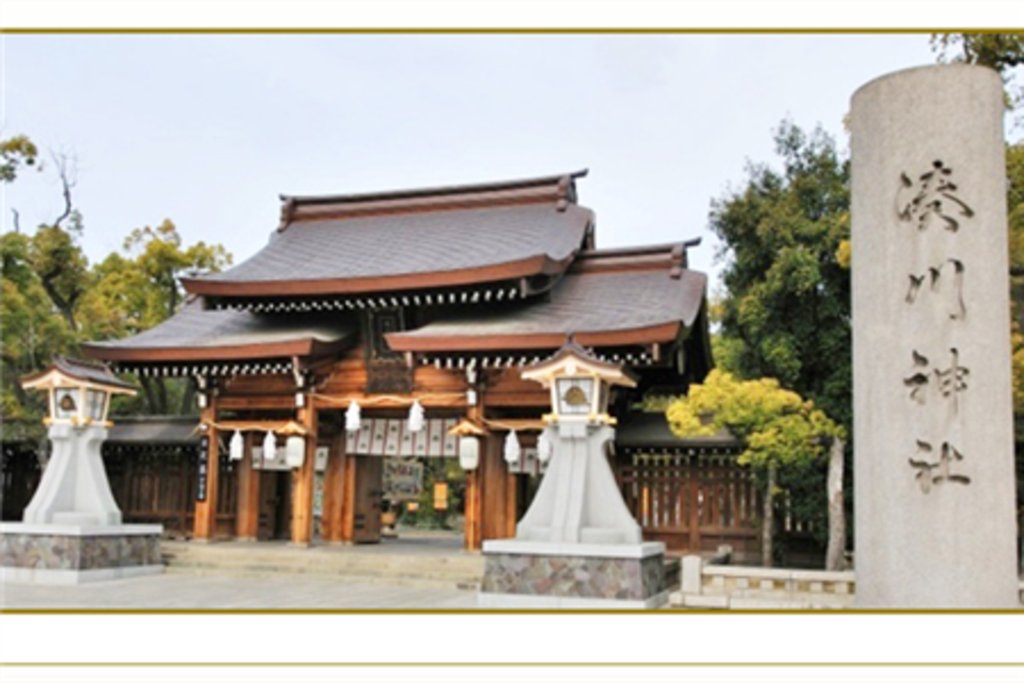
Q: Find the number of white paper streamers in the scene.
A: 6